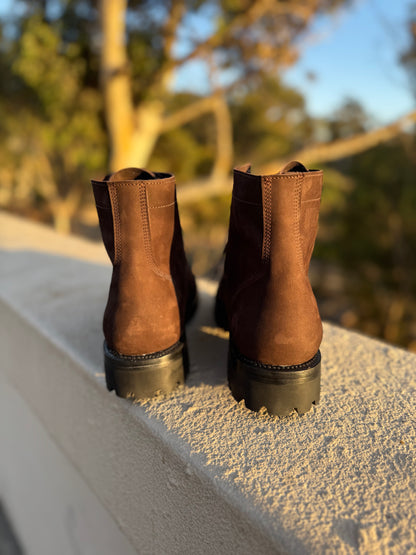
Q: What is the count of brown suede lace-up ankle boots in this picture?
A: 2